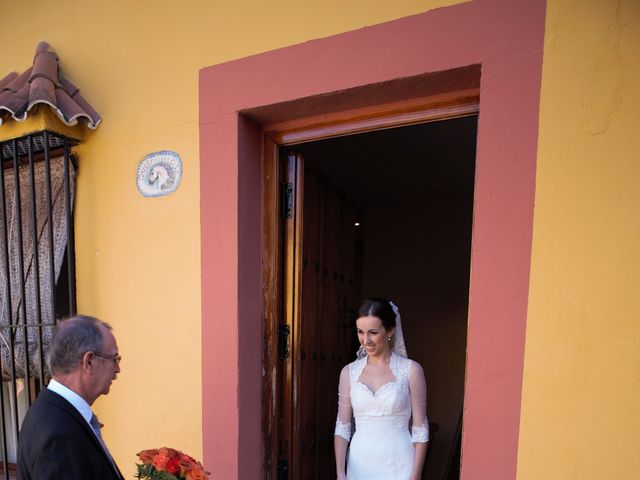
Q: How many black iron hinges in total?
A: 3